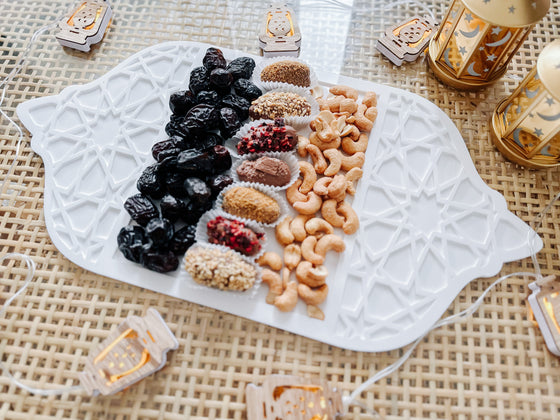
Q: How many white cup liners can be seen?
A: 7